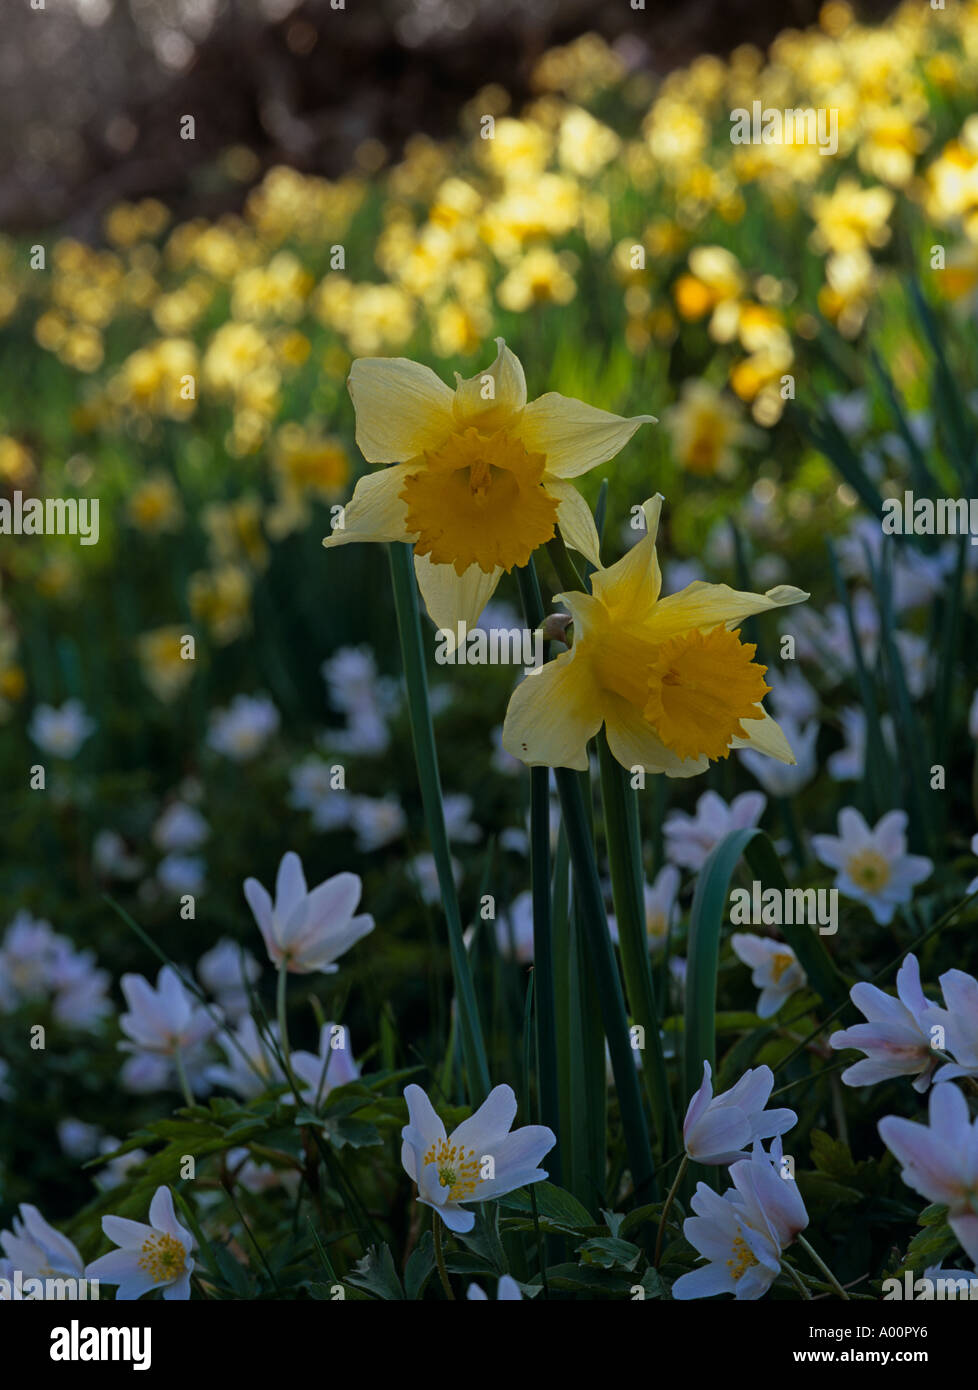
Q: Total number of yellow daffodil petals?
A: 12